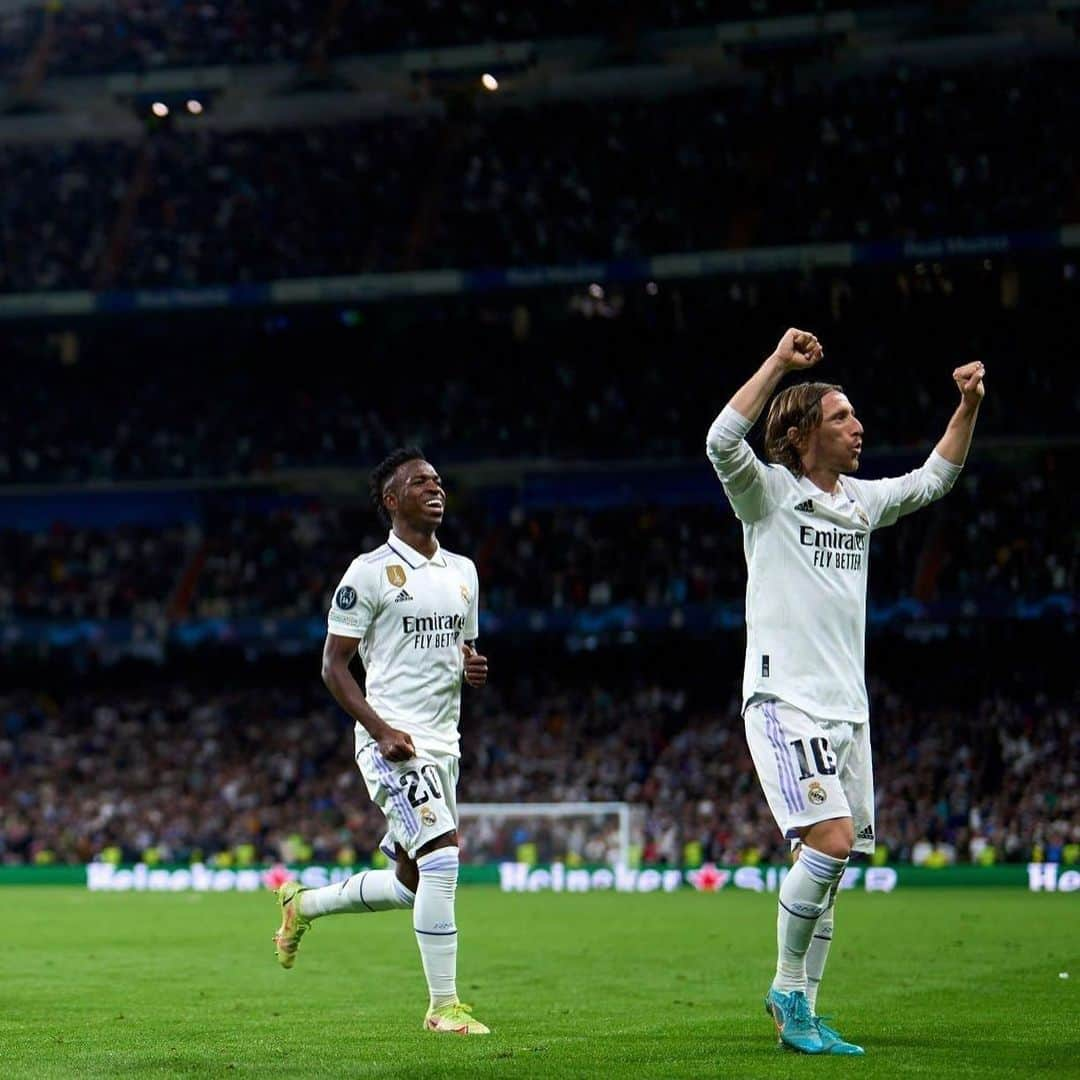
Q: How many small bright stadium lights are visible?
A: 3